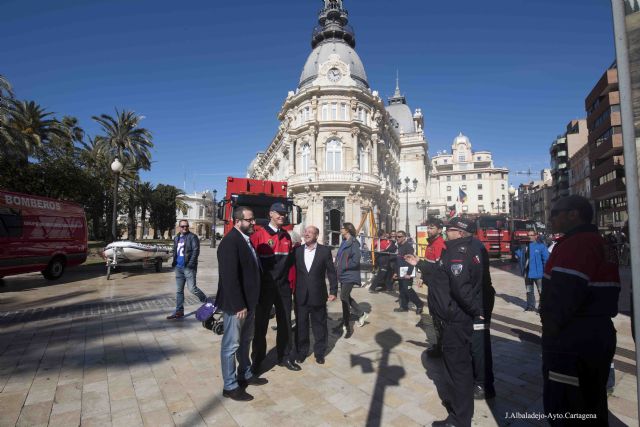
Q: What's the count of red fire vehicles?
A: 4